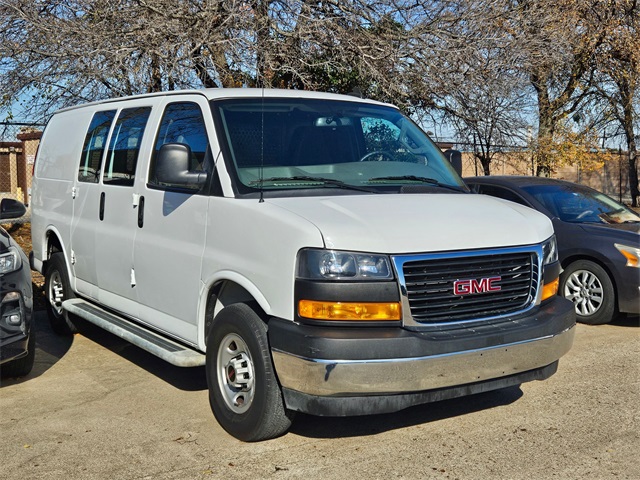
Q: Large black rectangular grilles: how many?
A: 1